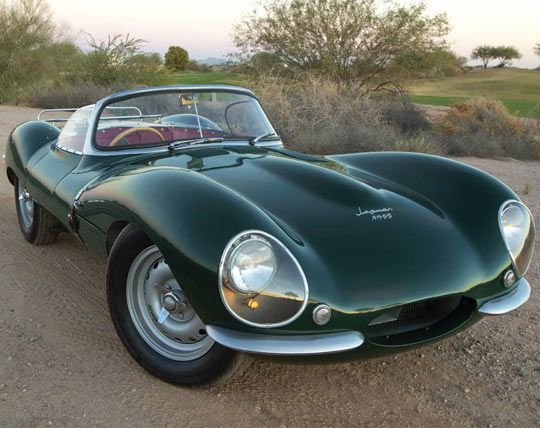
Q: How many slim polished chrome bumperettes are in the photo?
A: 2